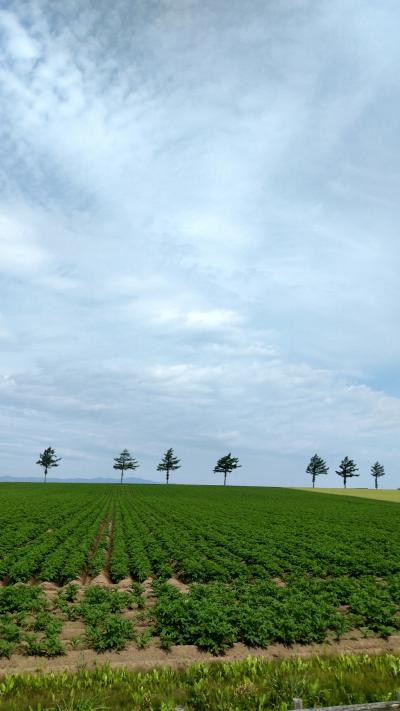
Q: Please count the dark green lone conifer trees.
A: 7